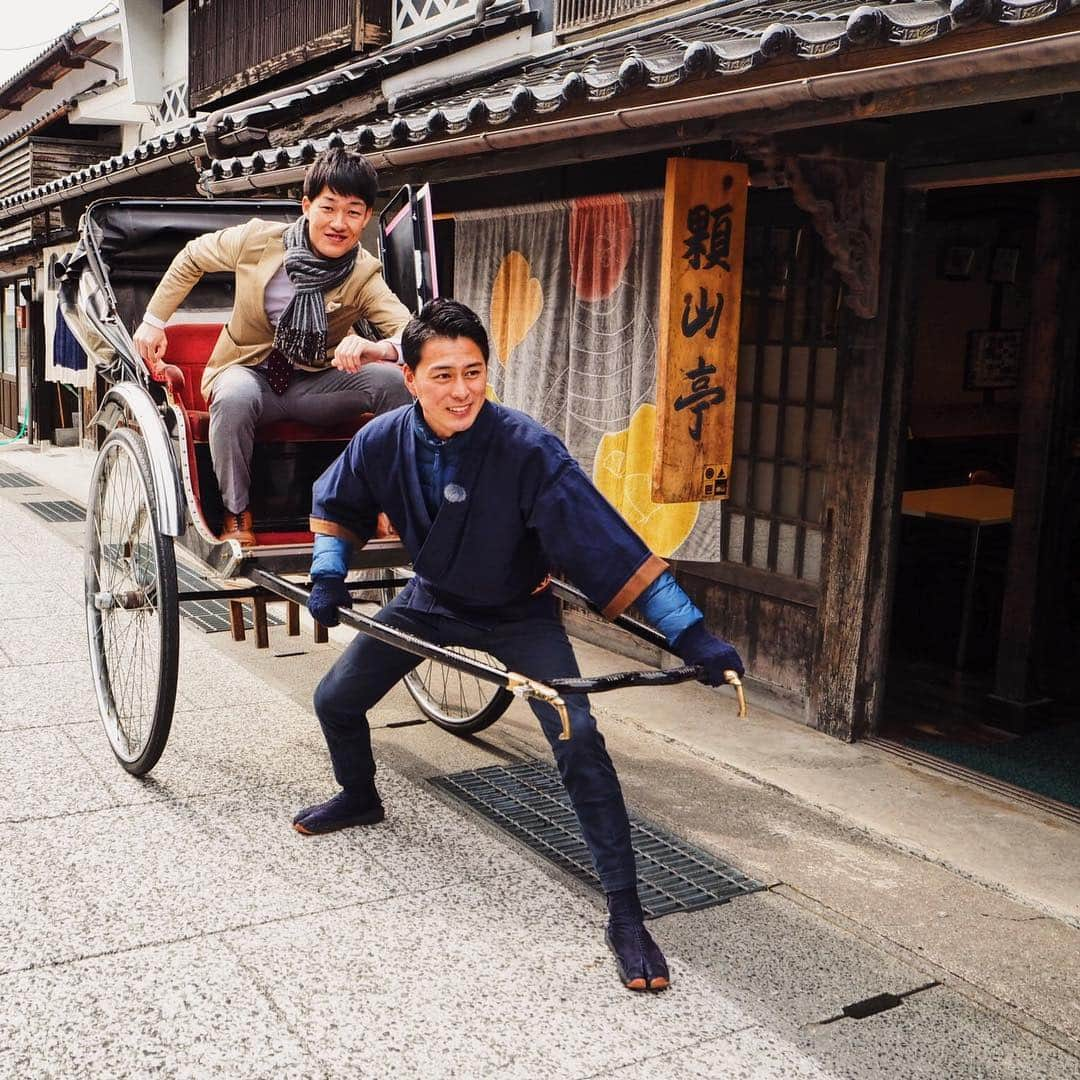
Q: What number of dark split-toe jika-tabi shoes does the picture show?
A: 2